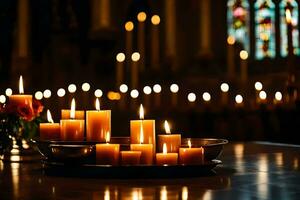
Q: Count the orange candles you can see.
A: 12